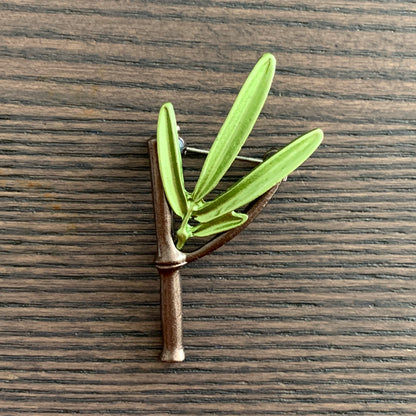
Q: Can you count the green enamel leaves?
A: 4